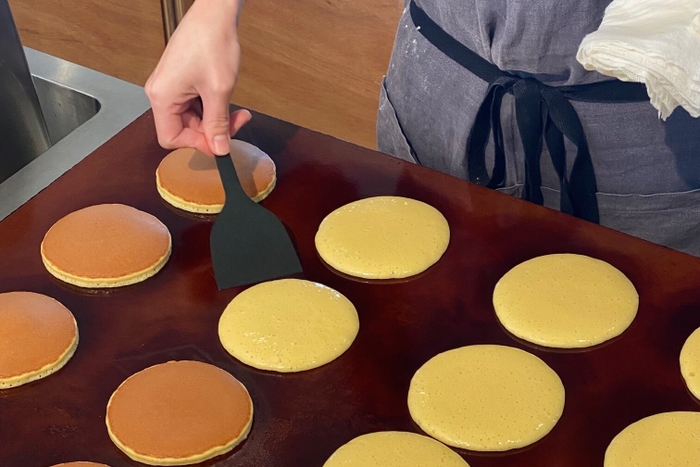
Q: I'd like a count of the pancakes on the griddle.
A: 12